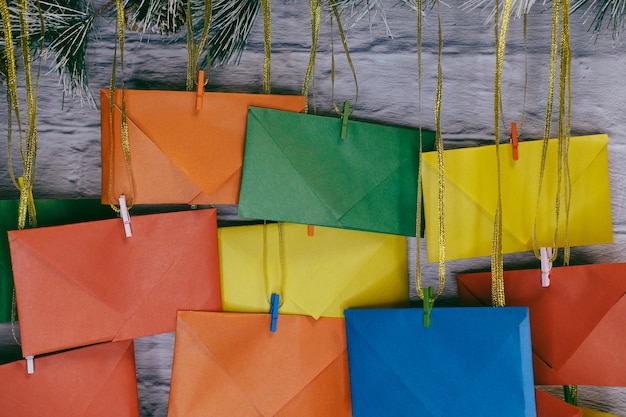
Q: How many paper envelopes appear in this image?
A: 12